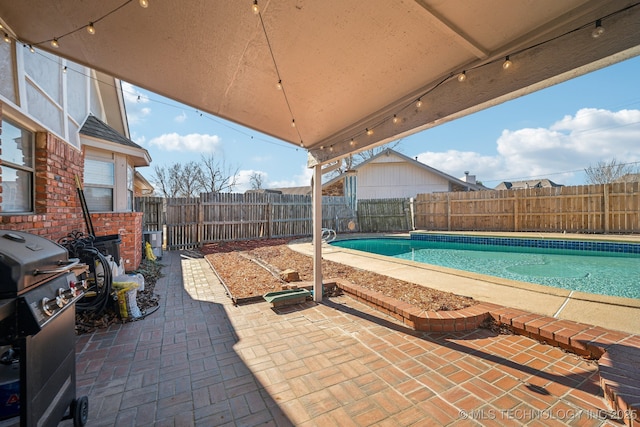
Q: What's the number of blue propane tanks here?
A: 1